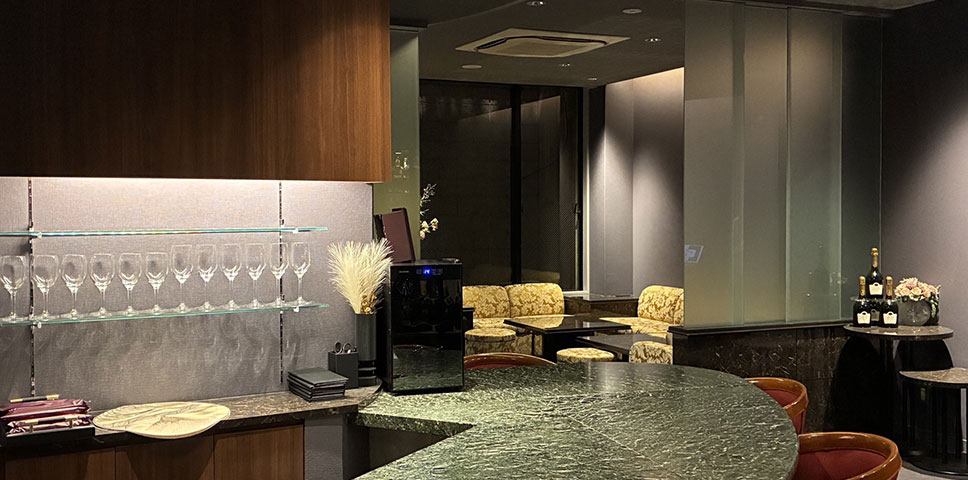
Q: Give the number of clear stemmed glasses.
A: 12